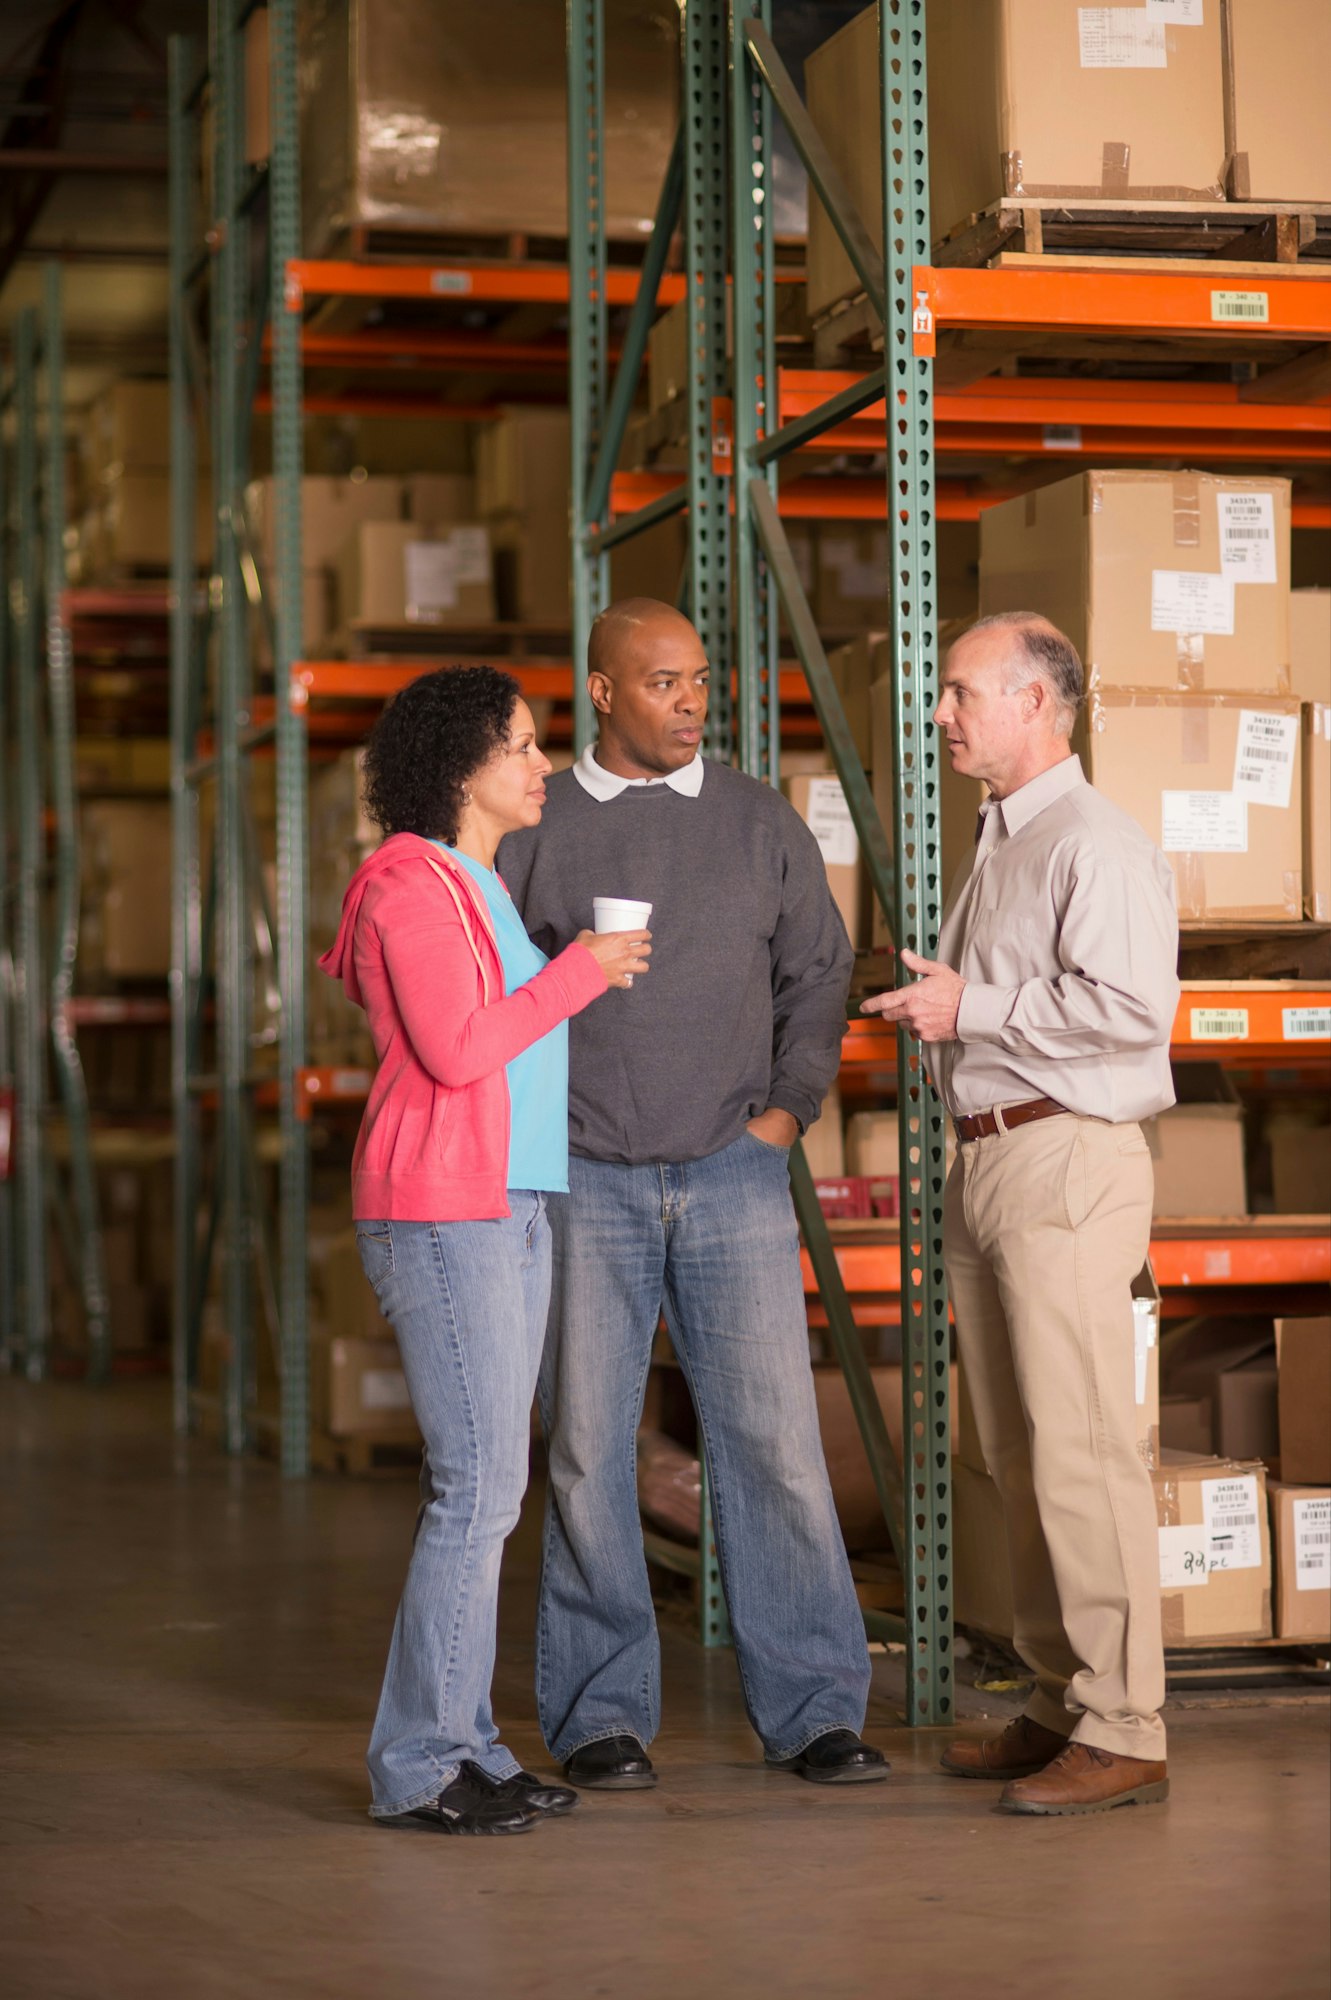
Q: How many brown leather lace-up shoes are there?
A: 2